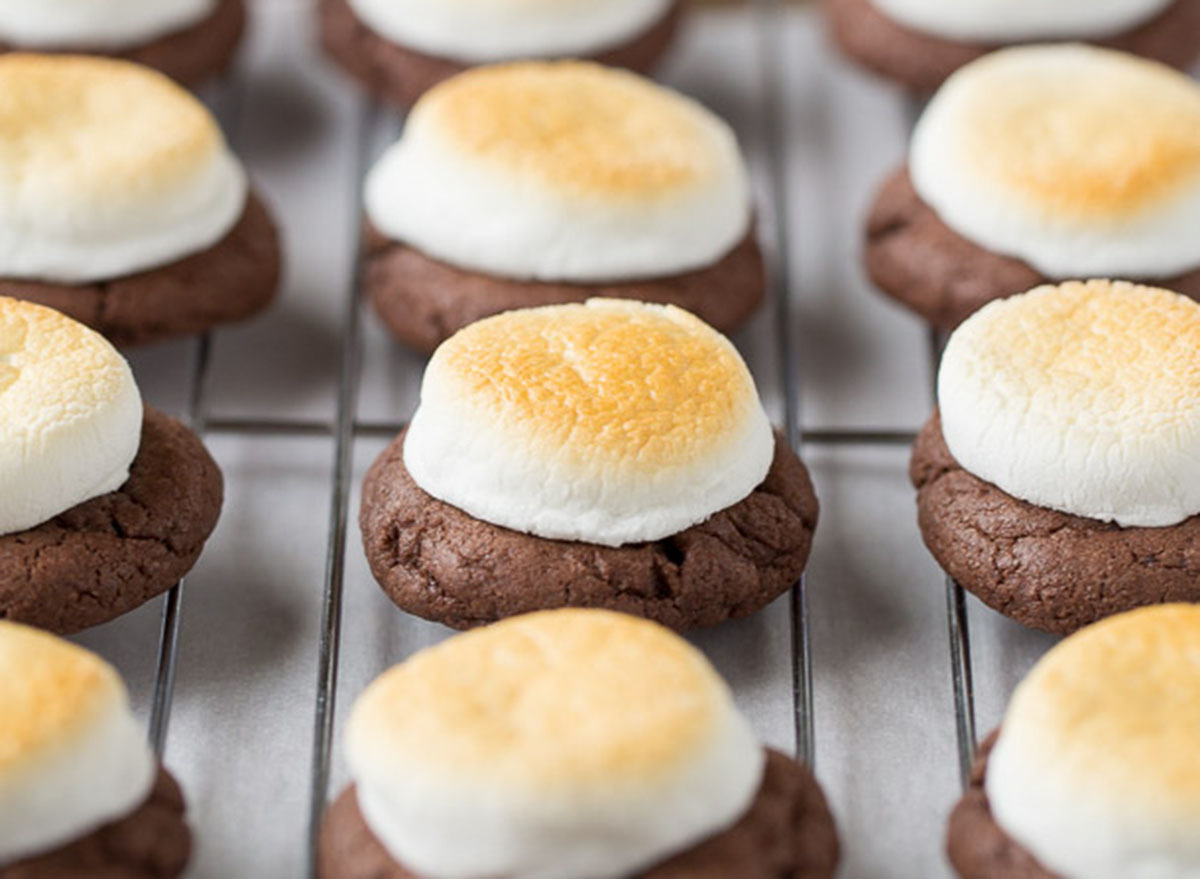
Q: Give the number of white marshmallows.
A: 12